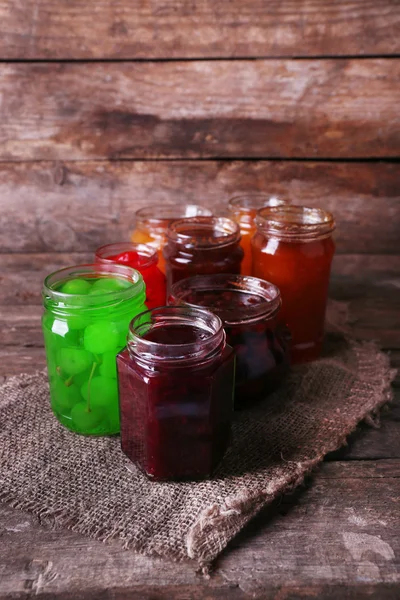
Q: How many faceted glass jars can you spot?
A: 1